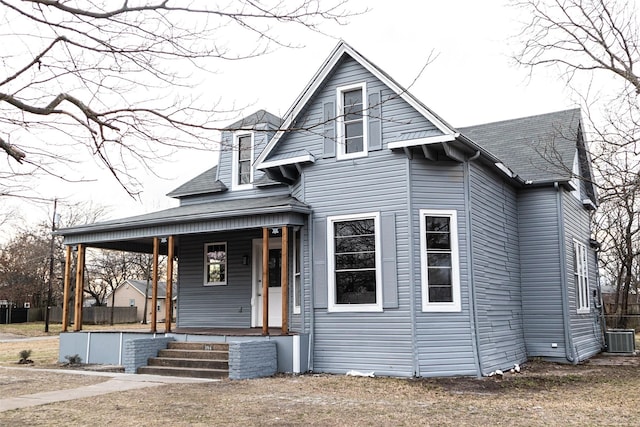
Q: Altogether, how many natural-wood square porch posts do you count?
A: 6